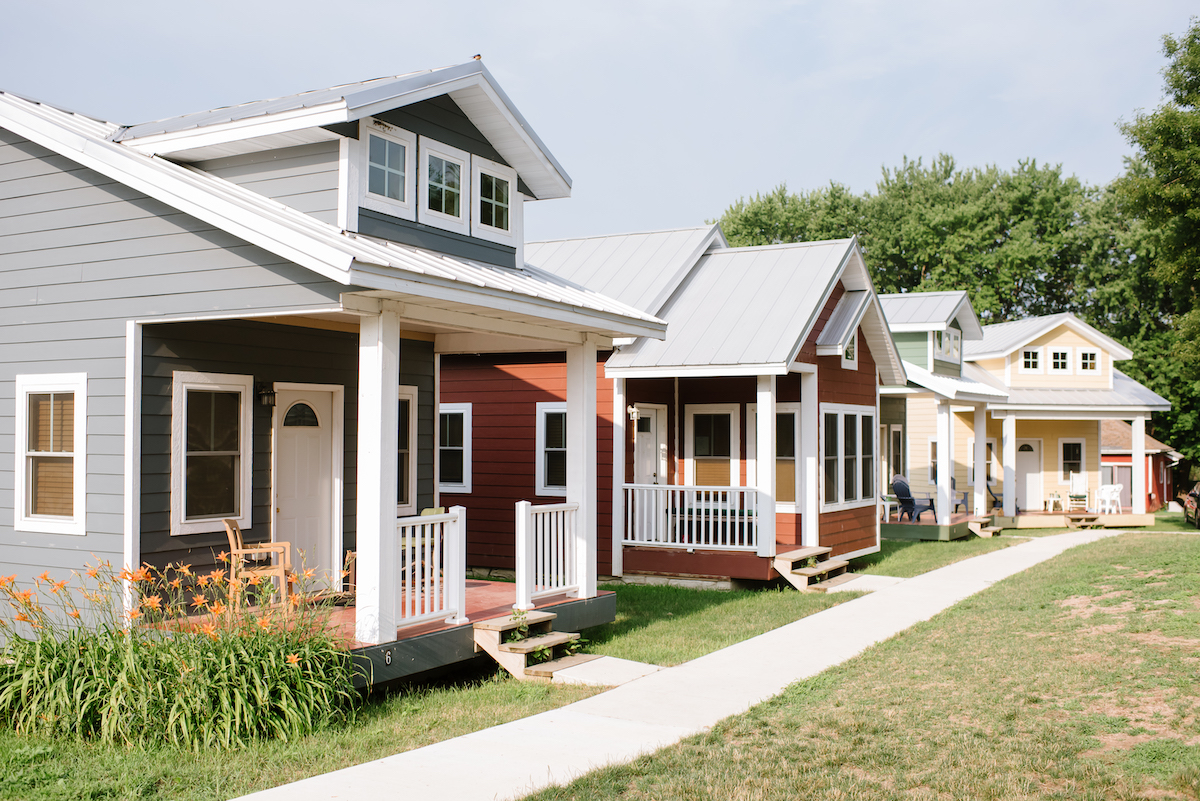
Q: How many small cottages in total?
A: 4